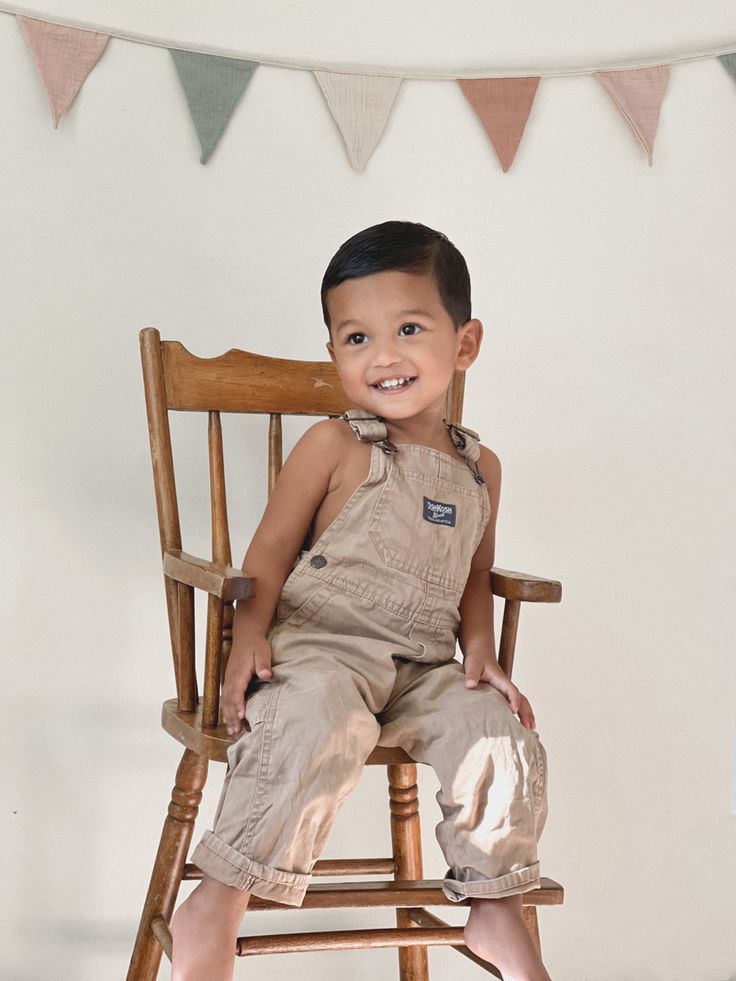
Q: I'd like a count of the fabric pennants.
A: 6